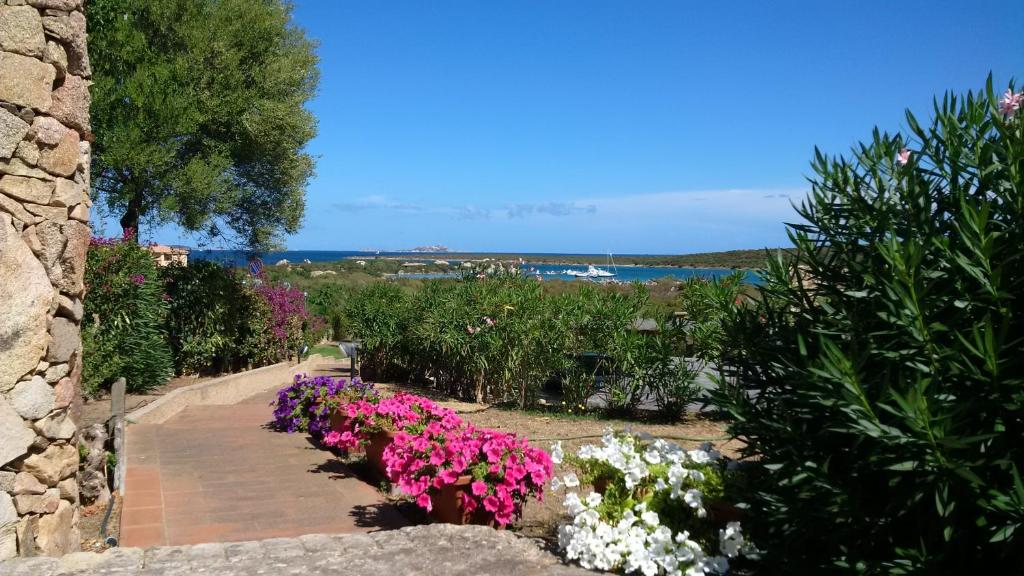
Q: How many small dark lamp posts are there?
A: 2